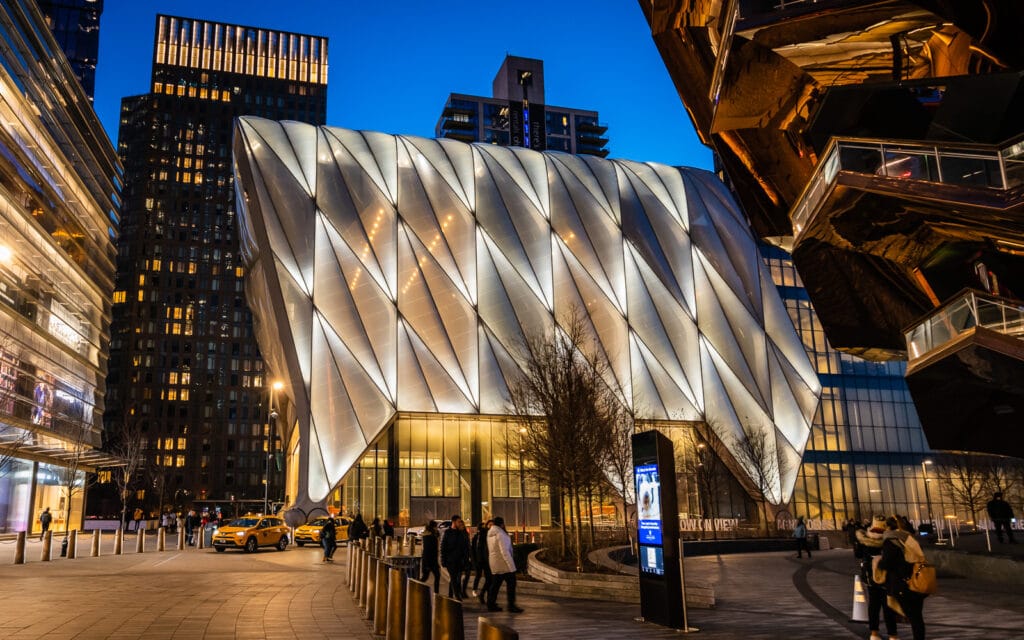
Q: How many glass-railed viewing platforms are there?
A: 2